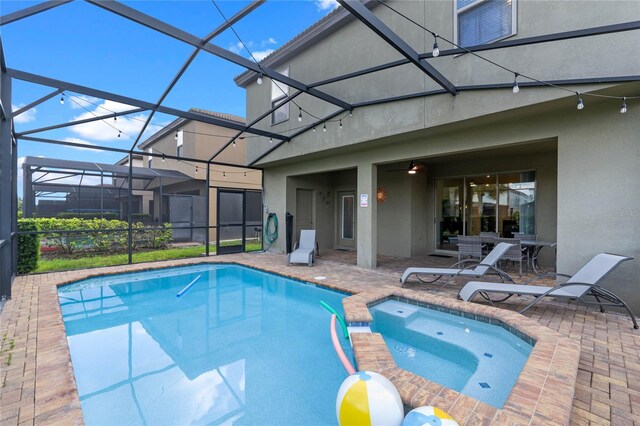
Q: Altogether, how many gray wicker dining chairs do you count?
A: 4